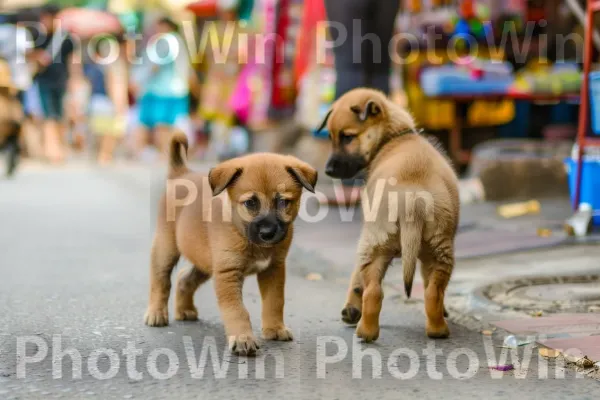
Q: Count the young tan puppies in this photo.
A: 2